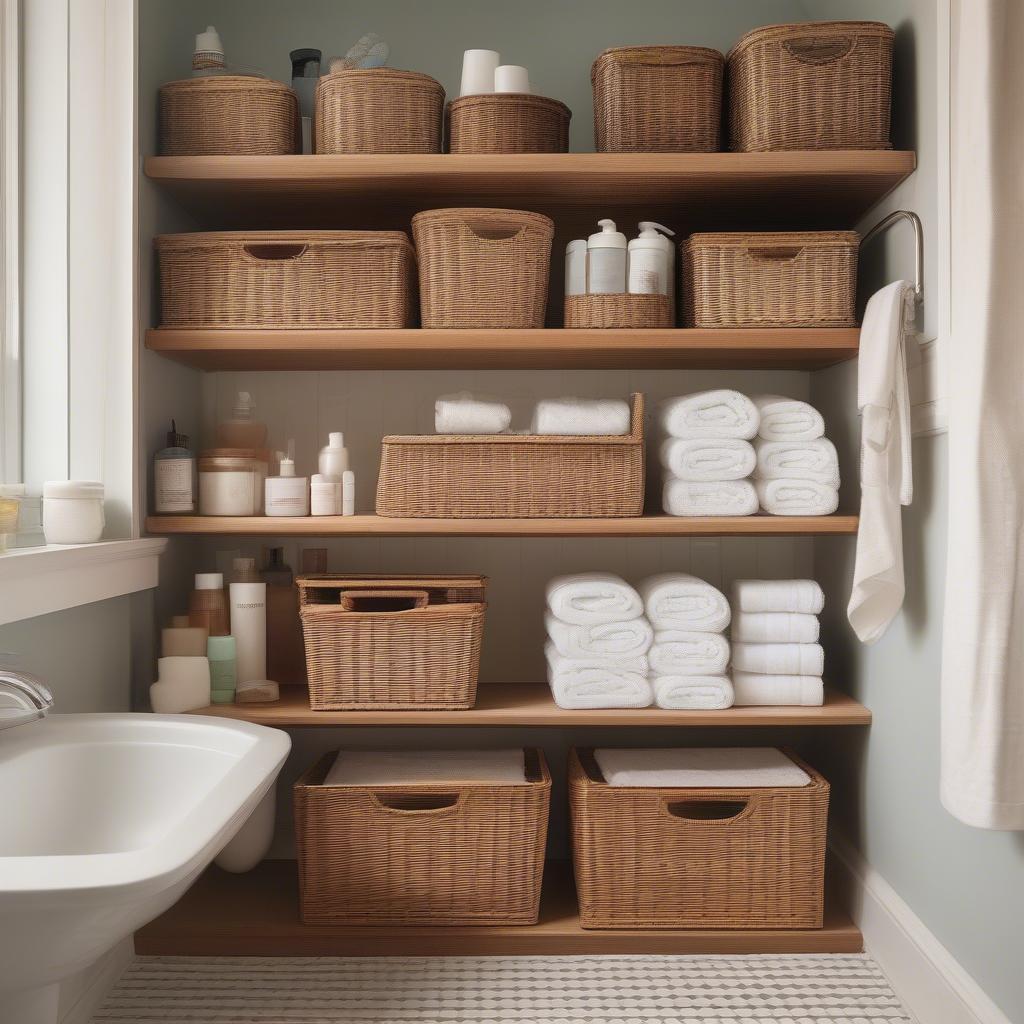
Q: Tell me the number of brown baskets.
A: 13